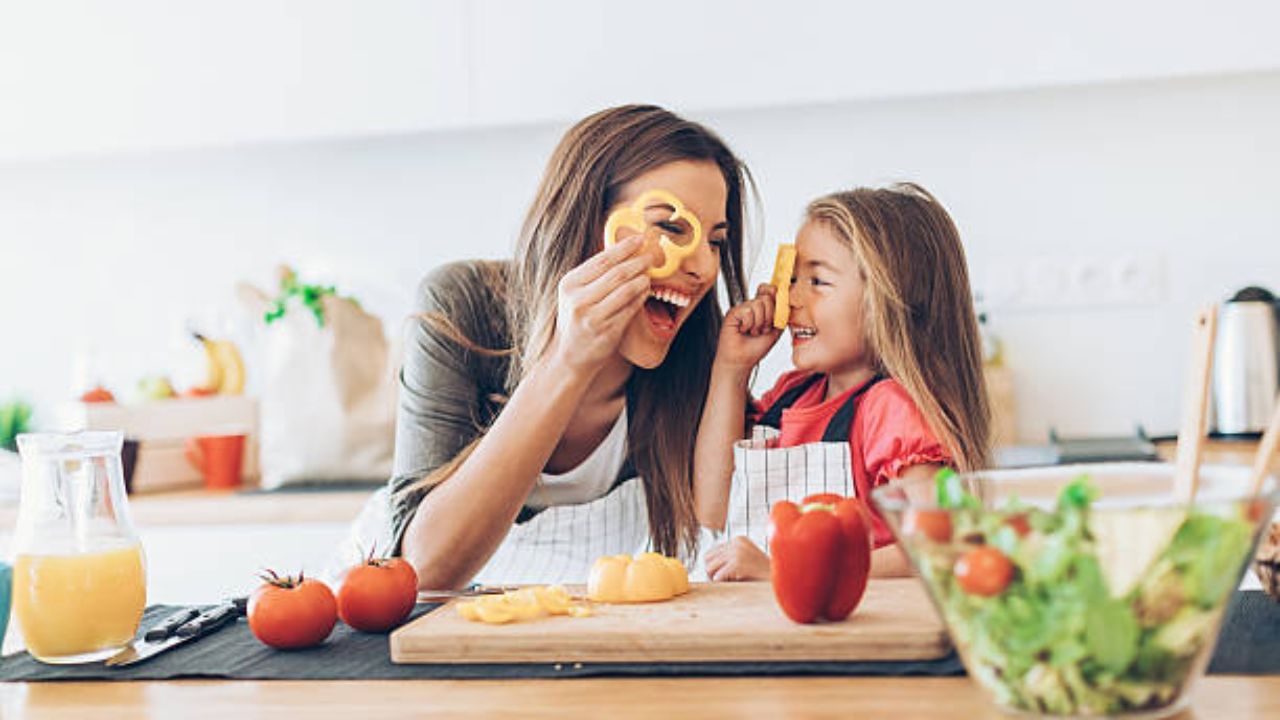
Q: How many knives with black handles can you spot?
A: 2